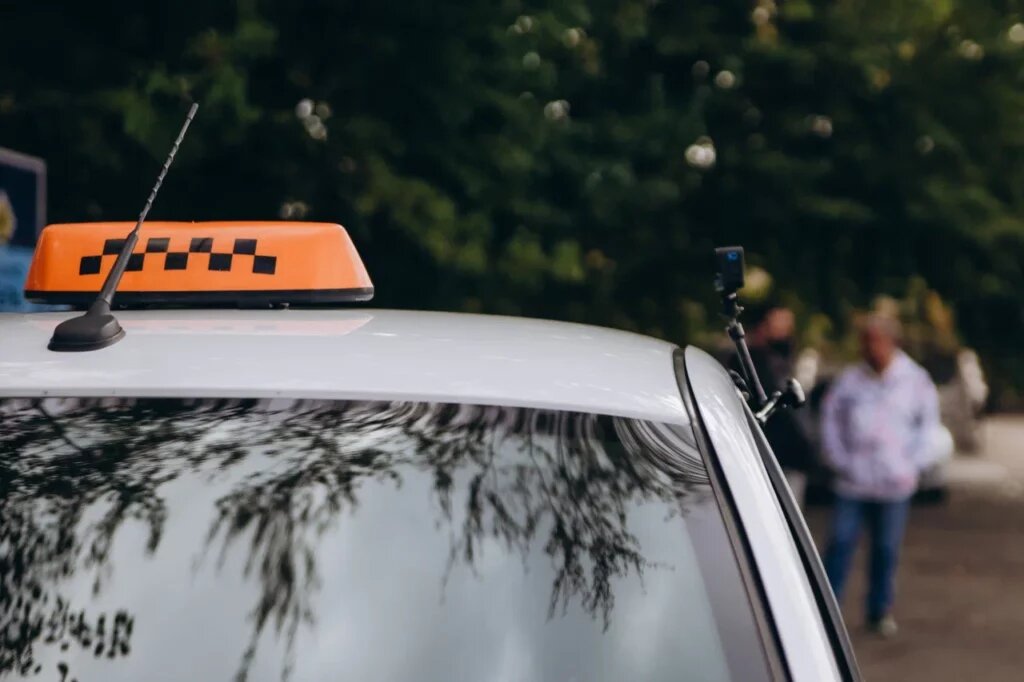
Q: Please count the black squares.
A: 9